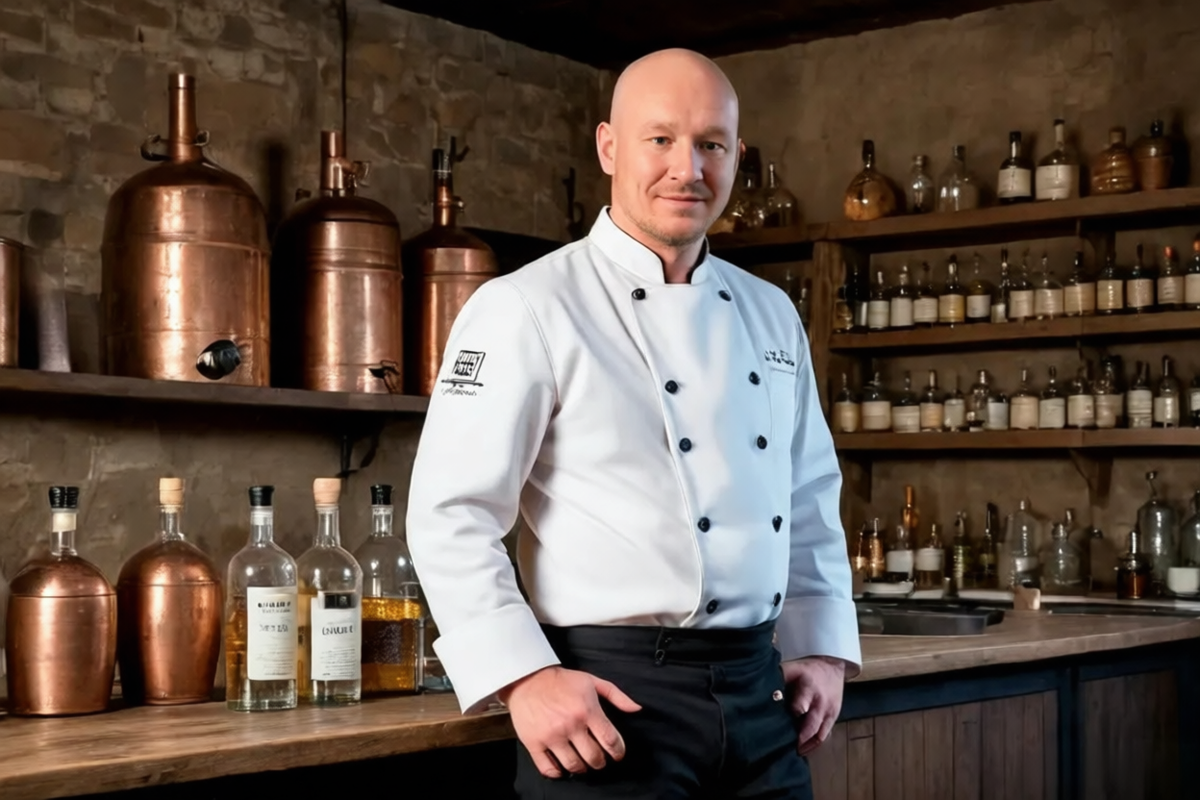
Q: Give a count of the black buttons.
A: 10